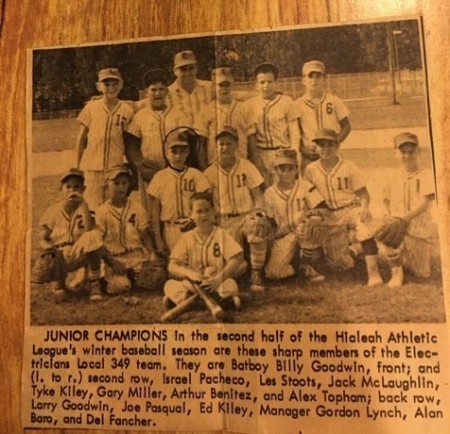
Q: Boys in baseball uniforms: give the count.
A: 13